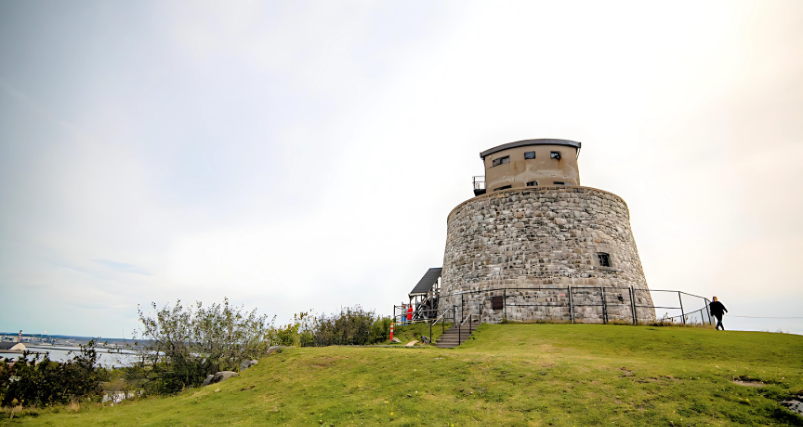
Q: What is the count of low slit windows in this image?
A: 3